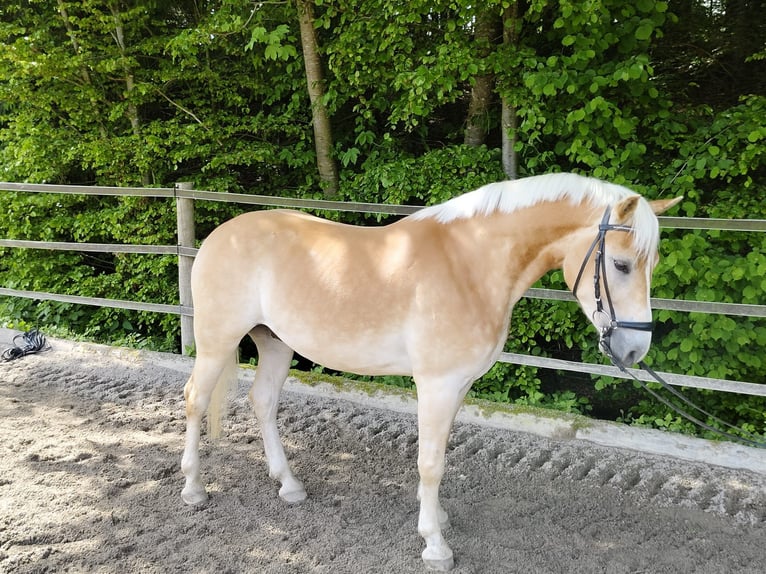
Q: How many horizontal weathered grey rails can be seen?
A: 3